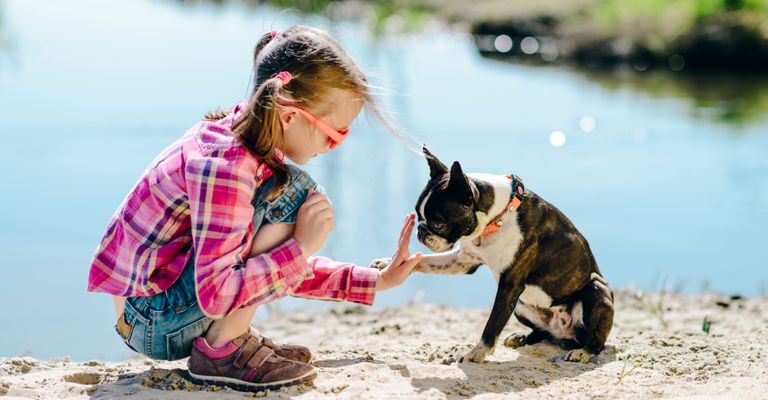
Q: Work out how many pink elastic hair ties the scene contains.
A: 2